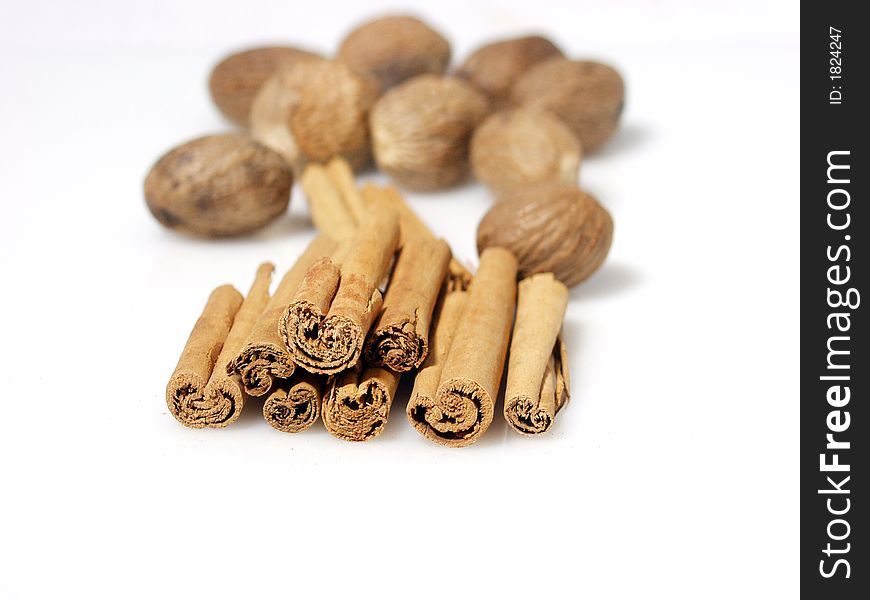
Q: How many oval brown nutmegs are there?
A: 9